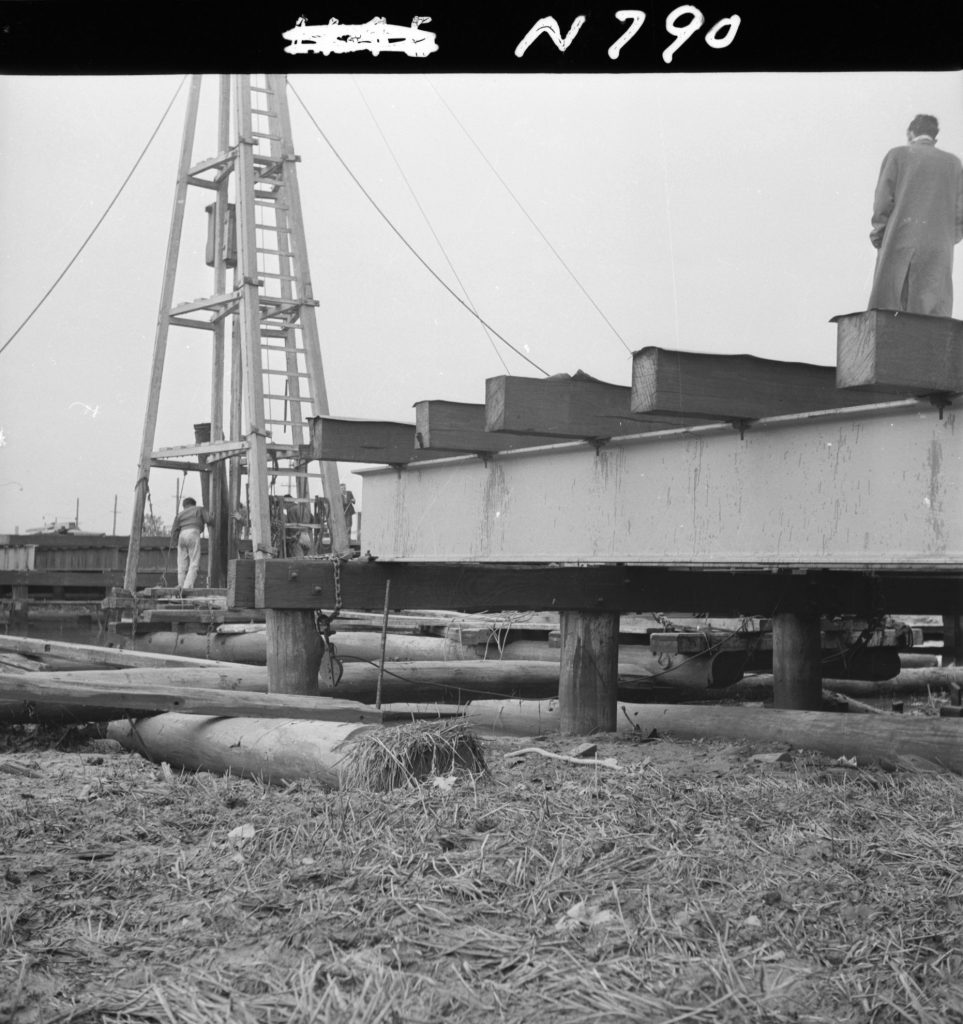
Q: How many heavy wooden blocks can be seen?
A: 5